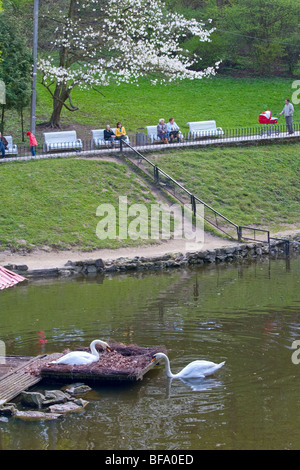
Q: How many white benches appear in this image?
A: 5